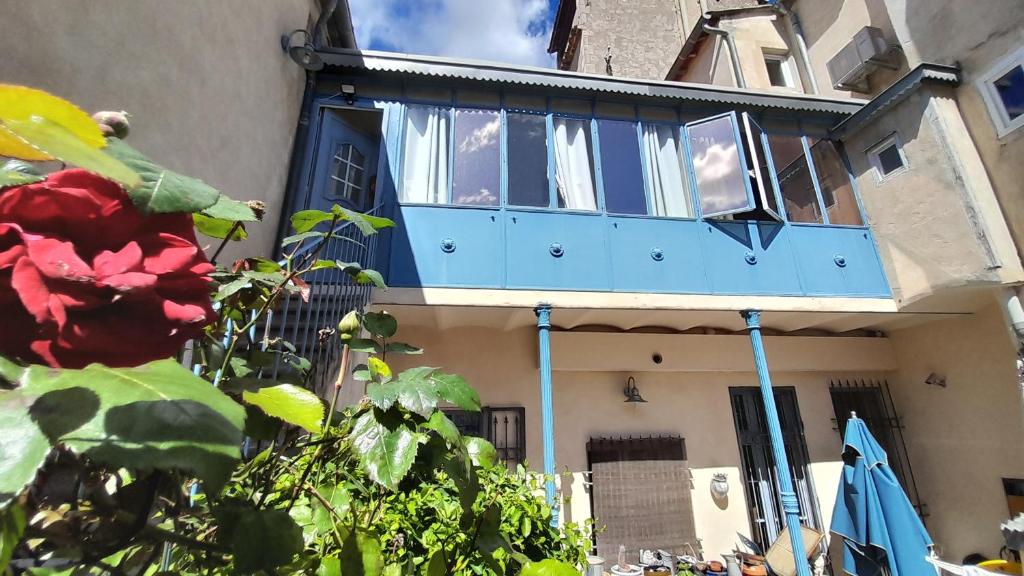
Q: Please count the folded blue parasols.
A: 1